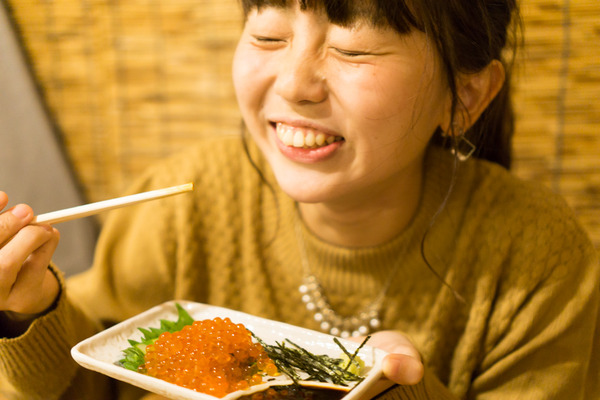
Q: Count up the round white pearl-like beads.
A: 10